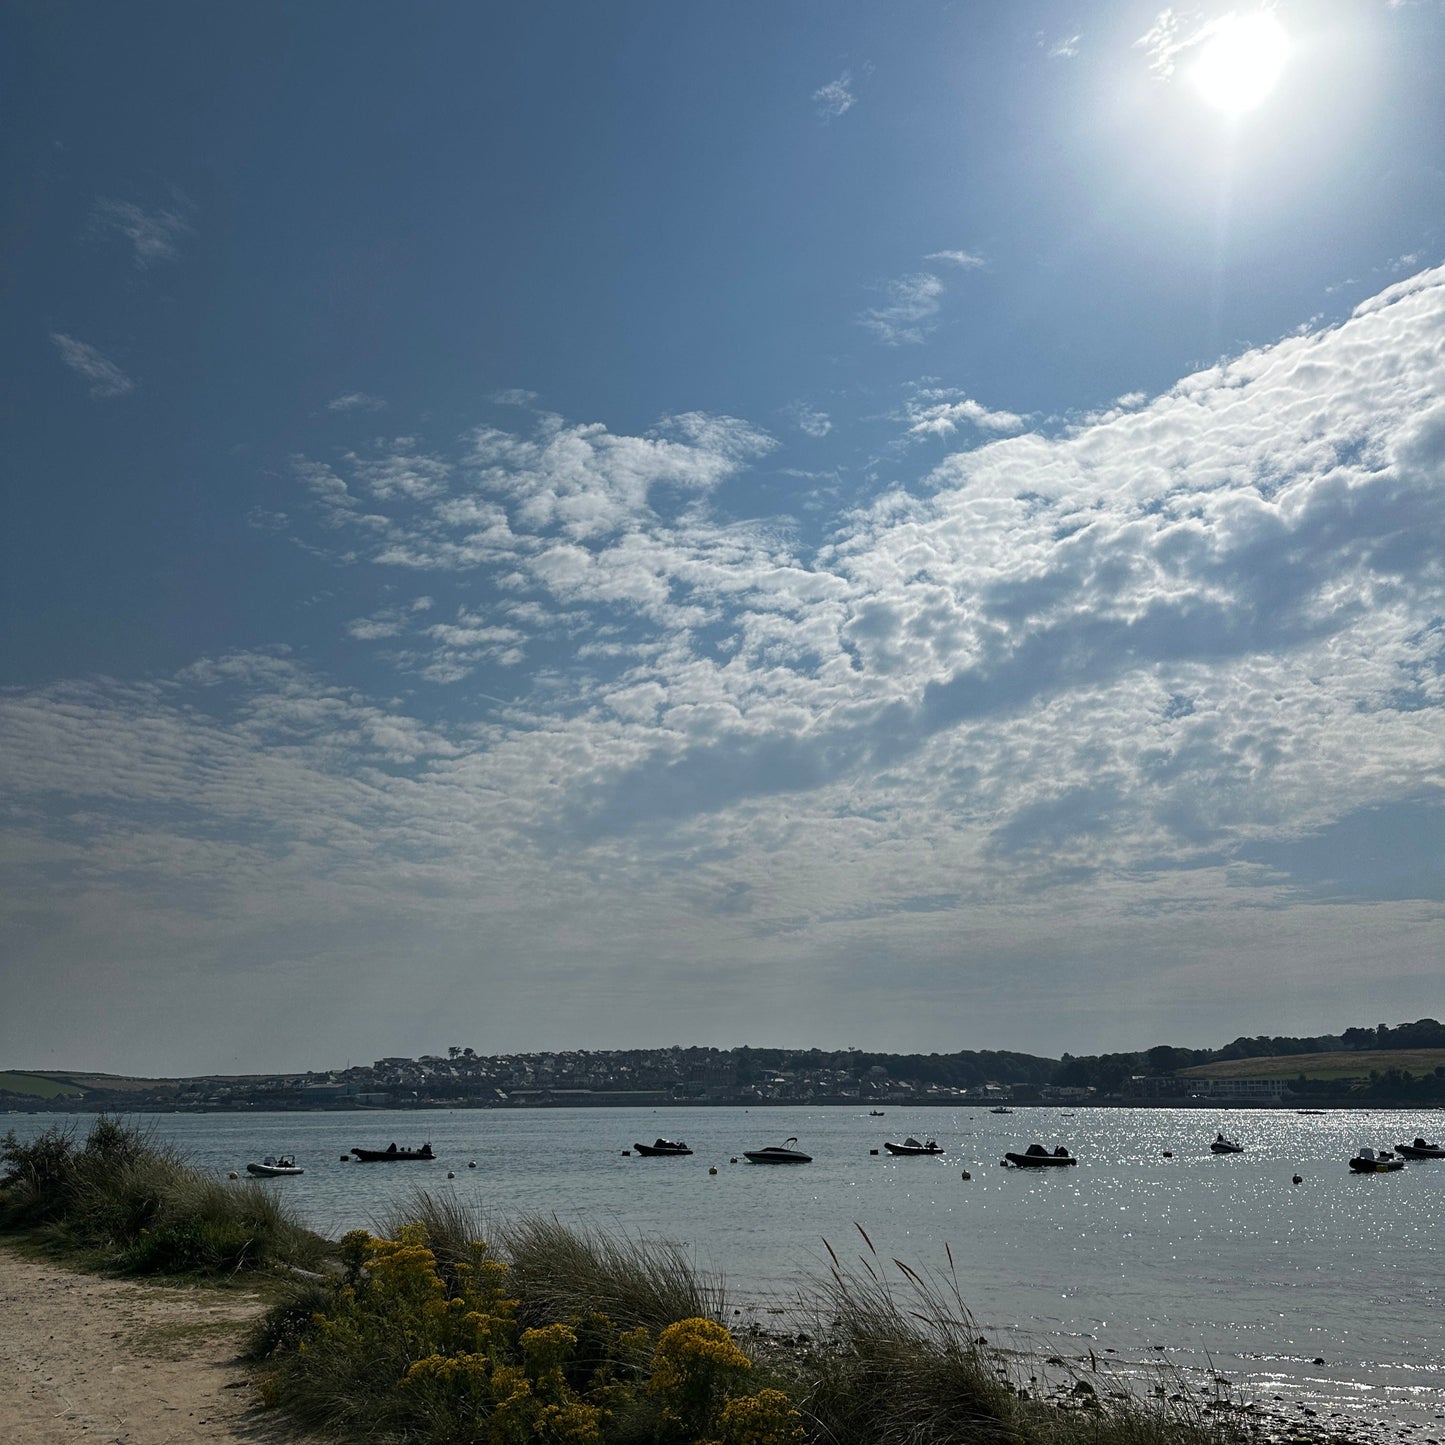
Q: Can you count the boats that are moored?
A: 9